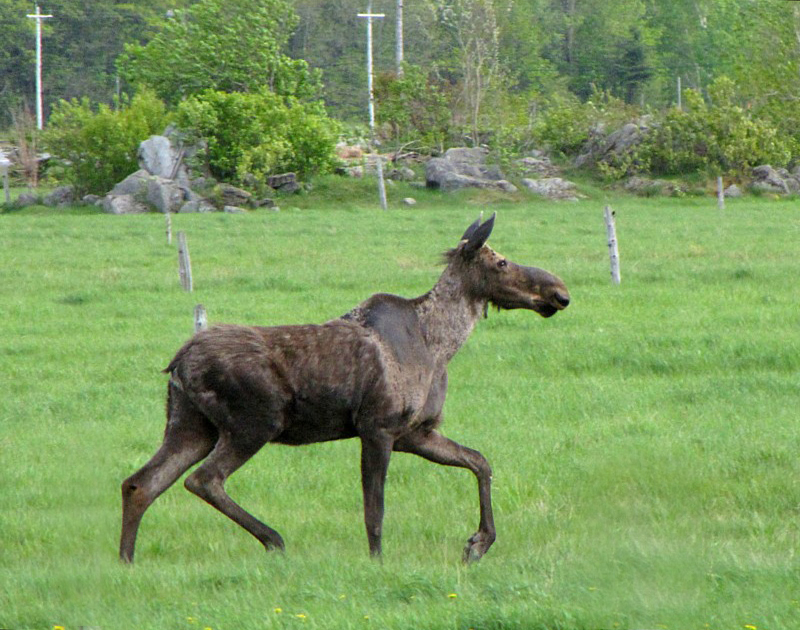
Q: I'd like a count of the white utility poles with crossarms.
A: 2